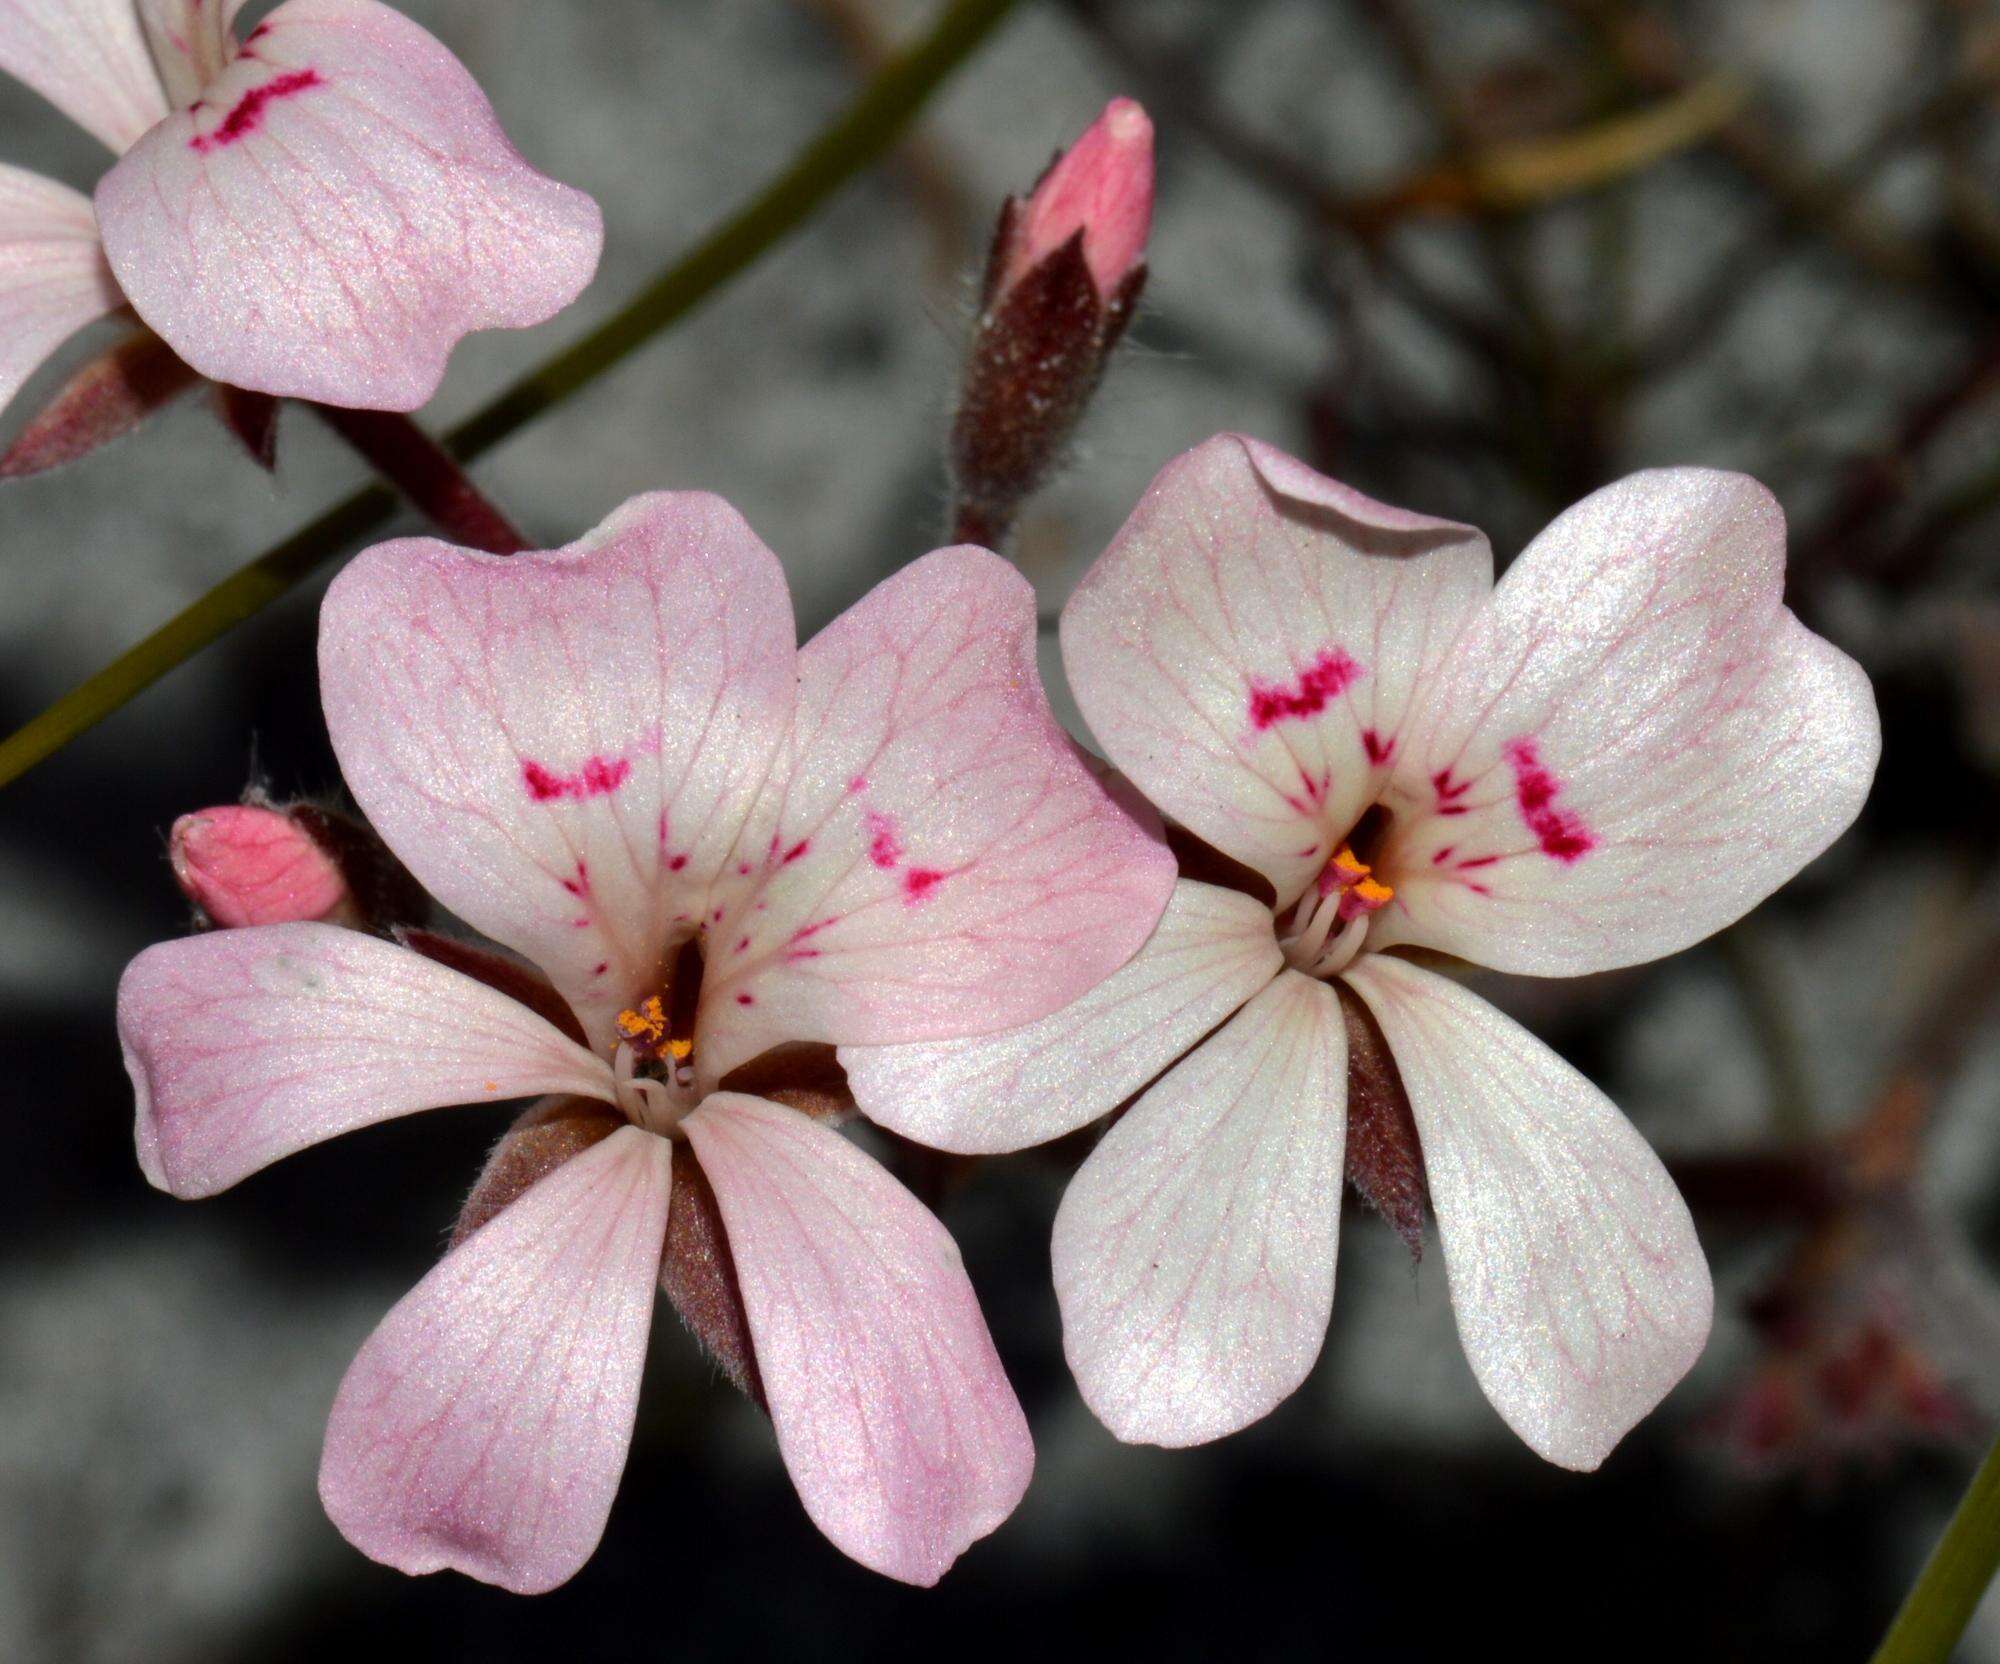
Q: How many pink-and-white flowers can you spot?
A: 3